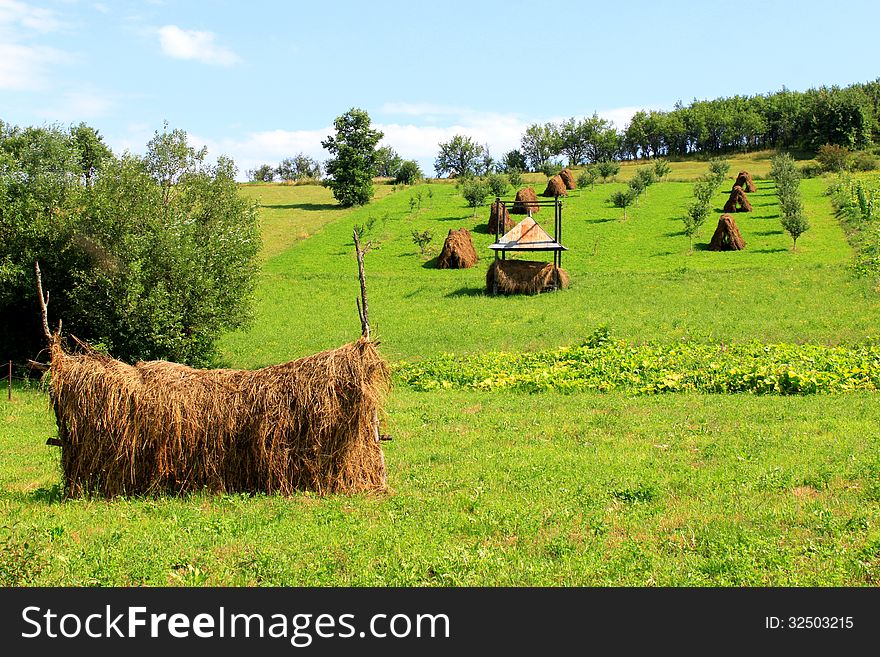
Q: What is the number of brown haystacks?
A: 10